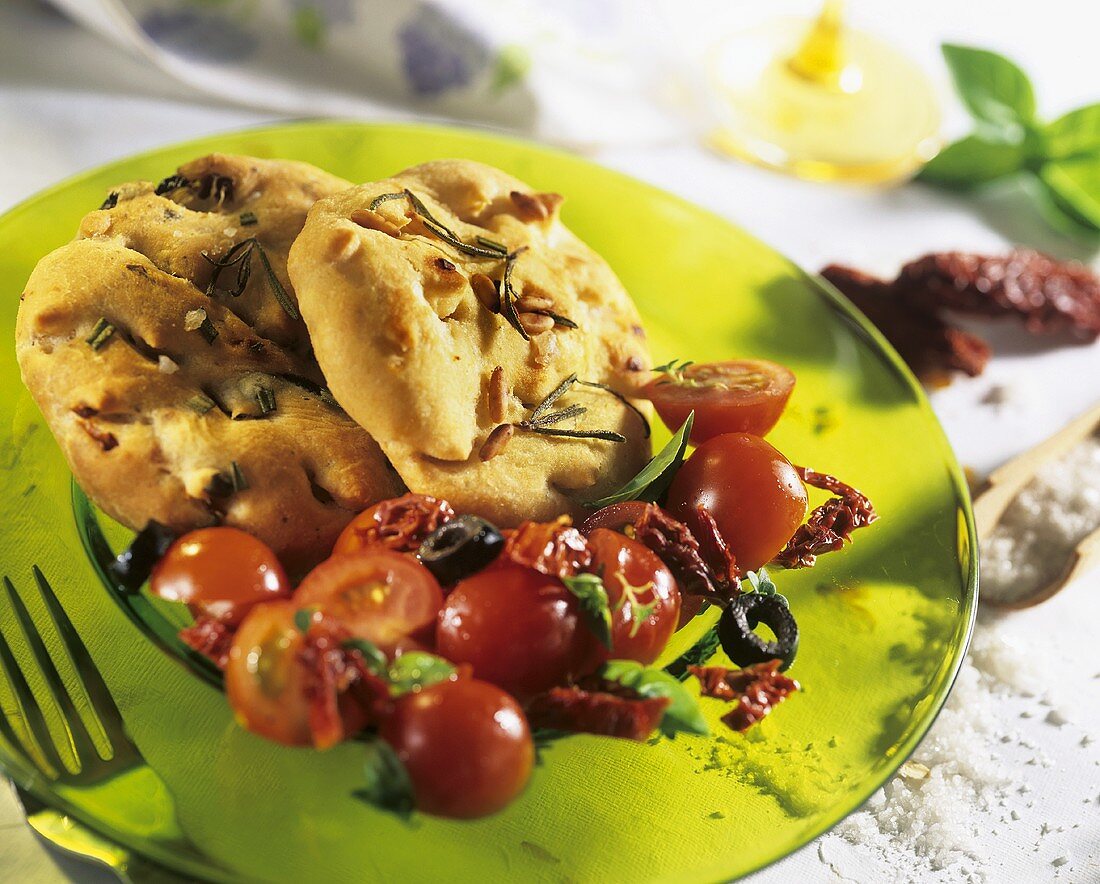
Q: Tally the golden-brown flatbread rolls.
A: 2